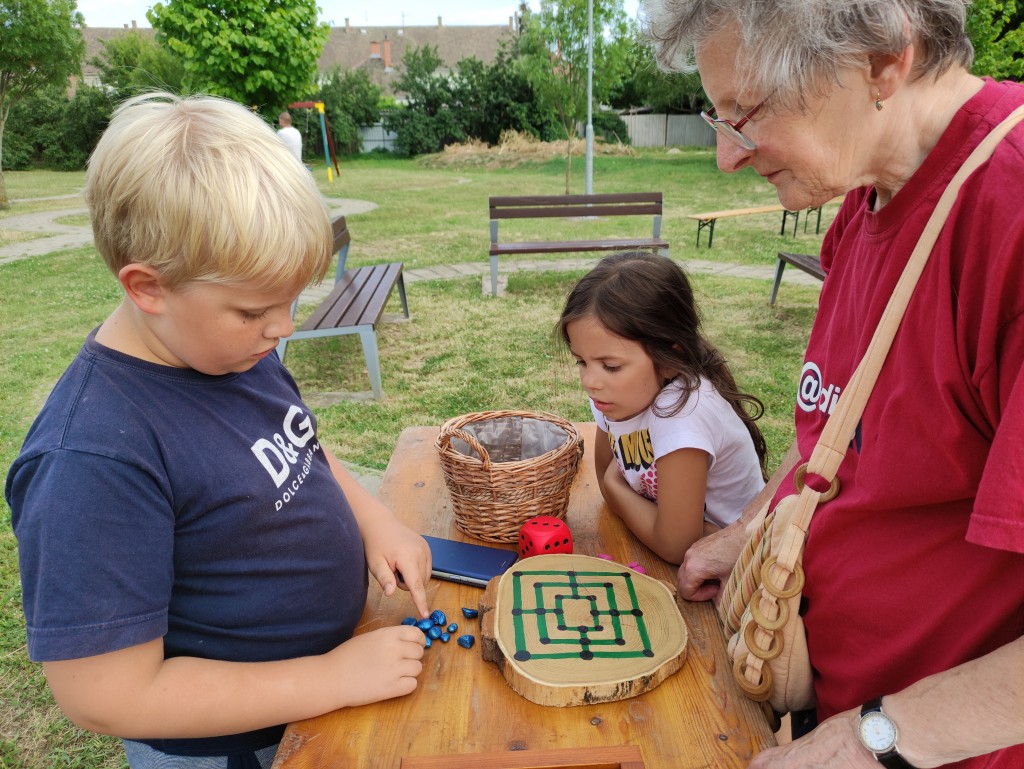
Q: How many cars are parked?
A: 0